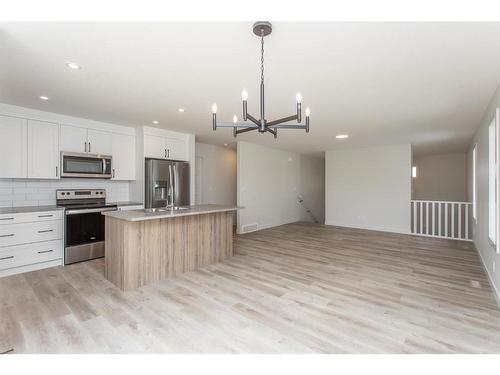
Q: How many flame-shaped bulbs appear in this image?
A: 5